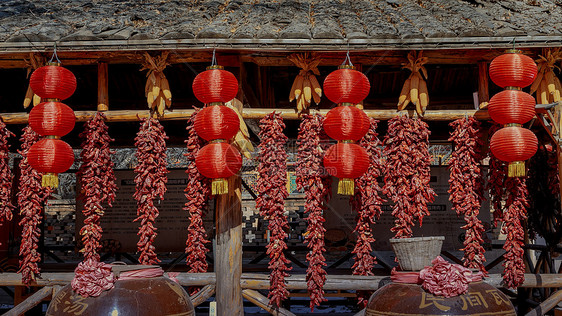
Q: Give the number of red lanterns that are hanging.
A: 12